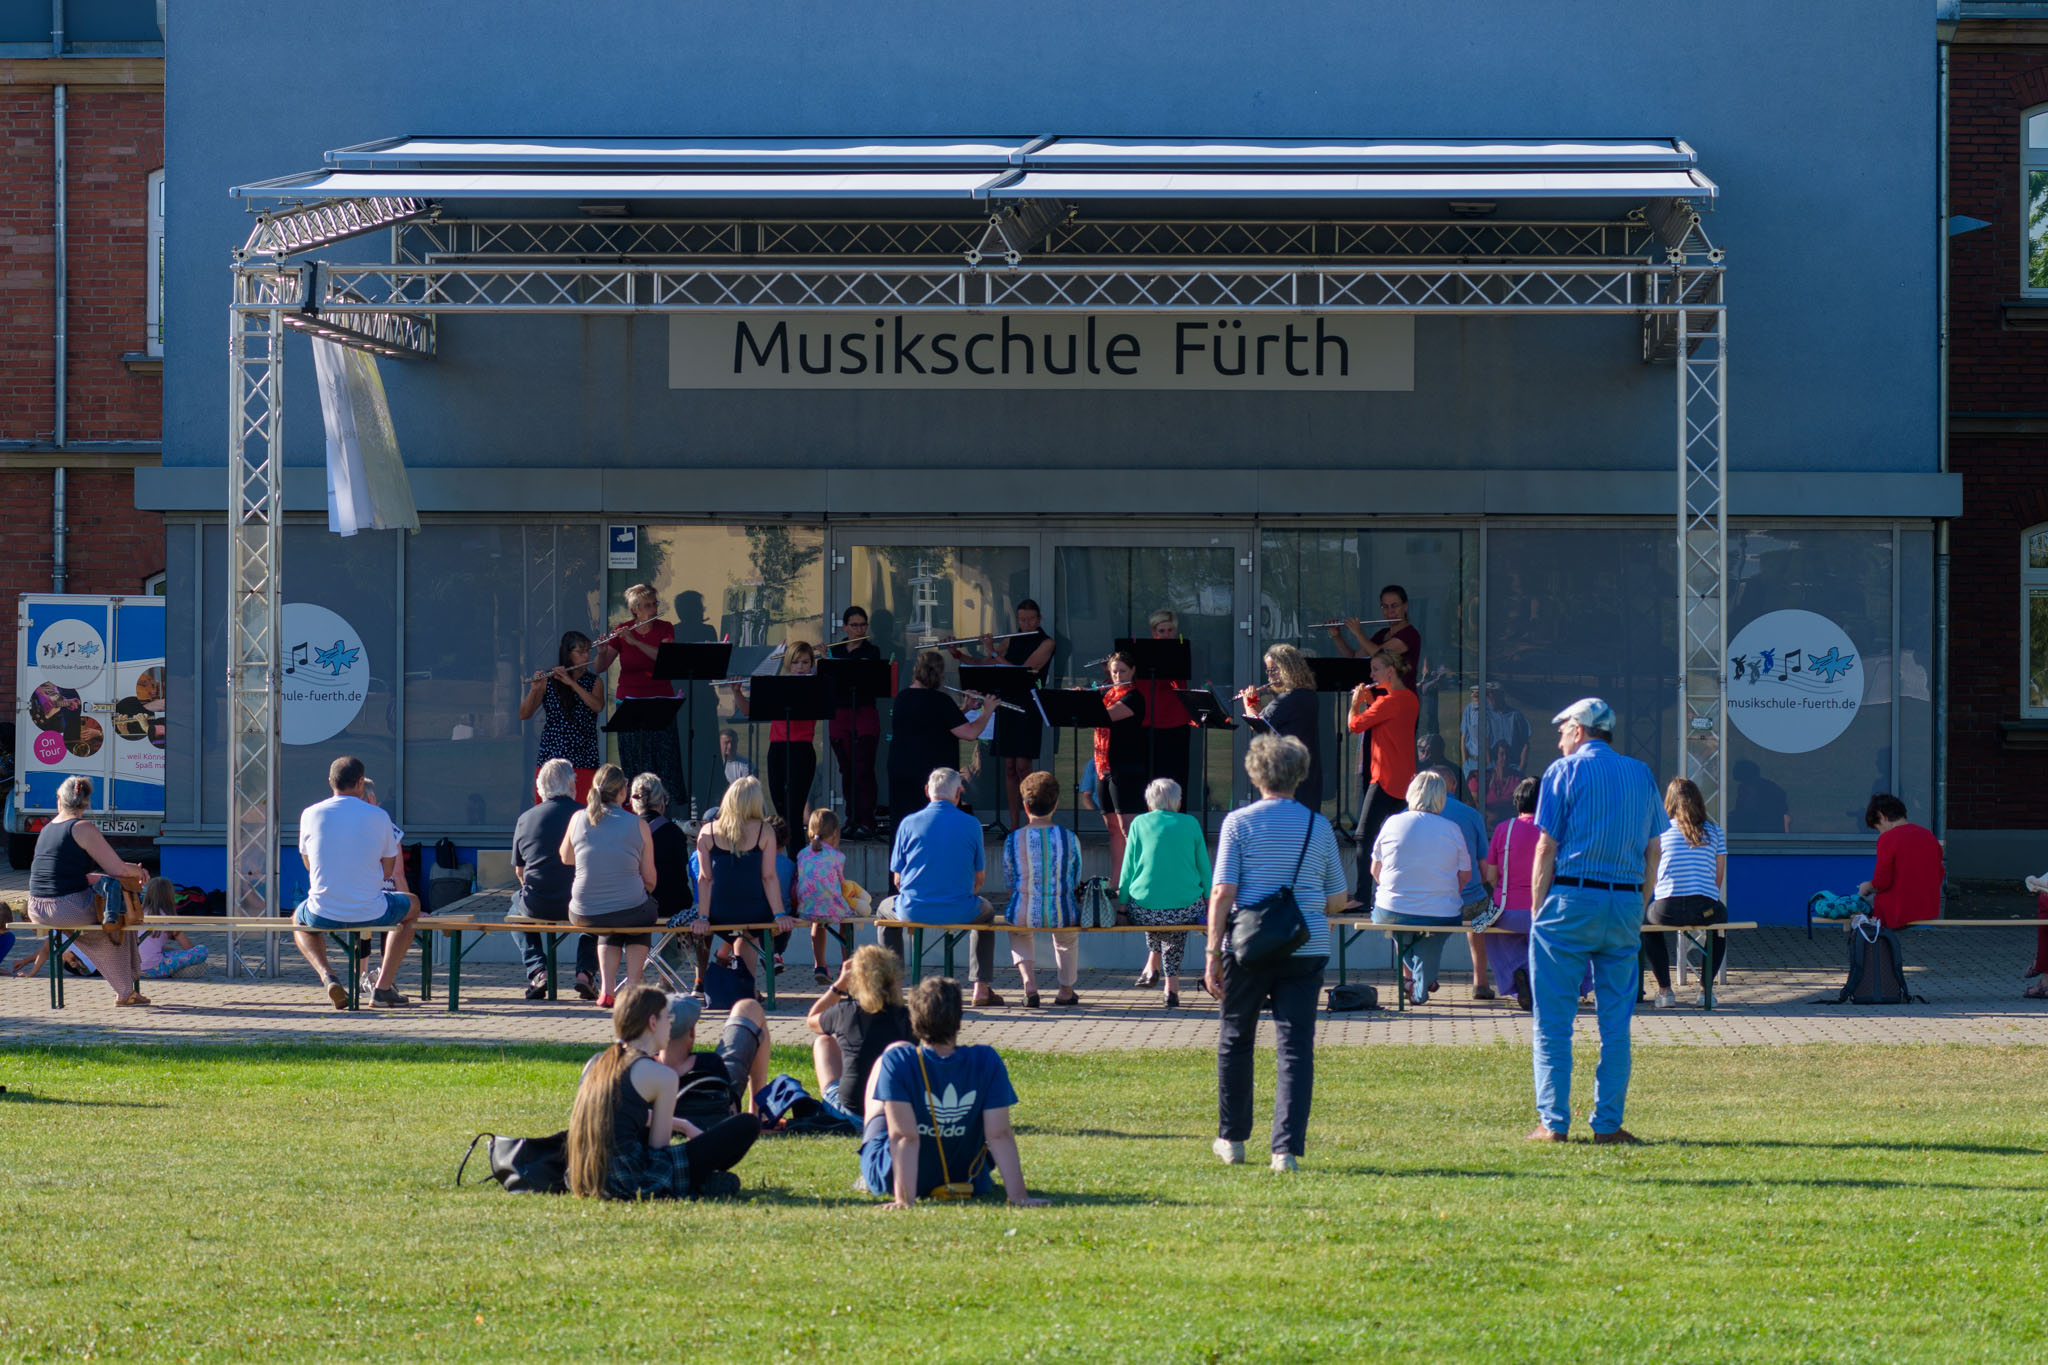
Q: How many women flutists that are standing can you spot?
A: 11